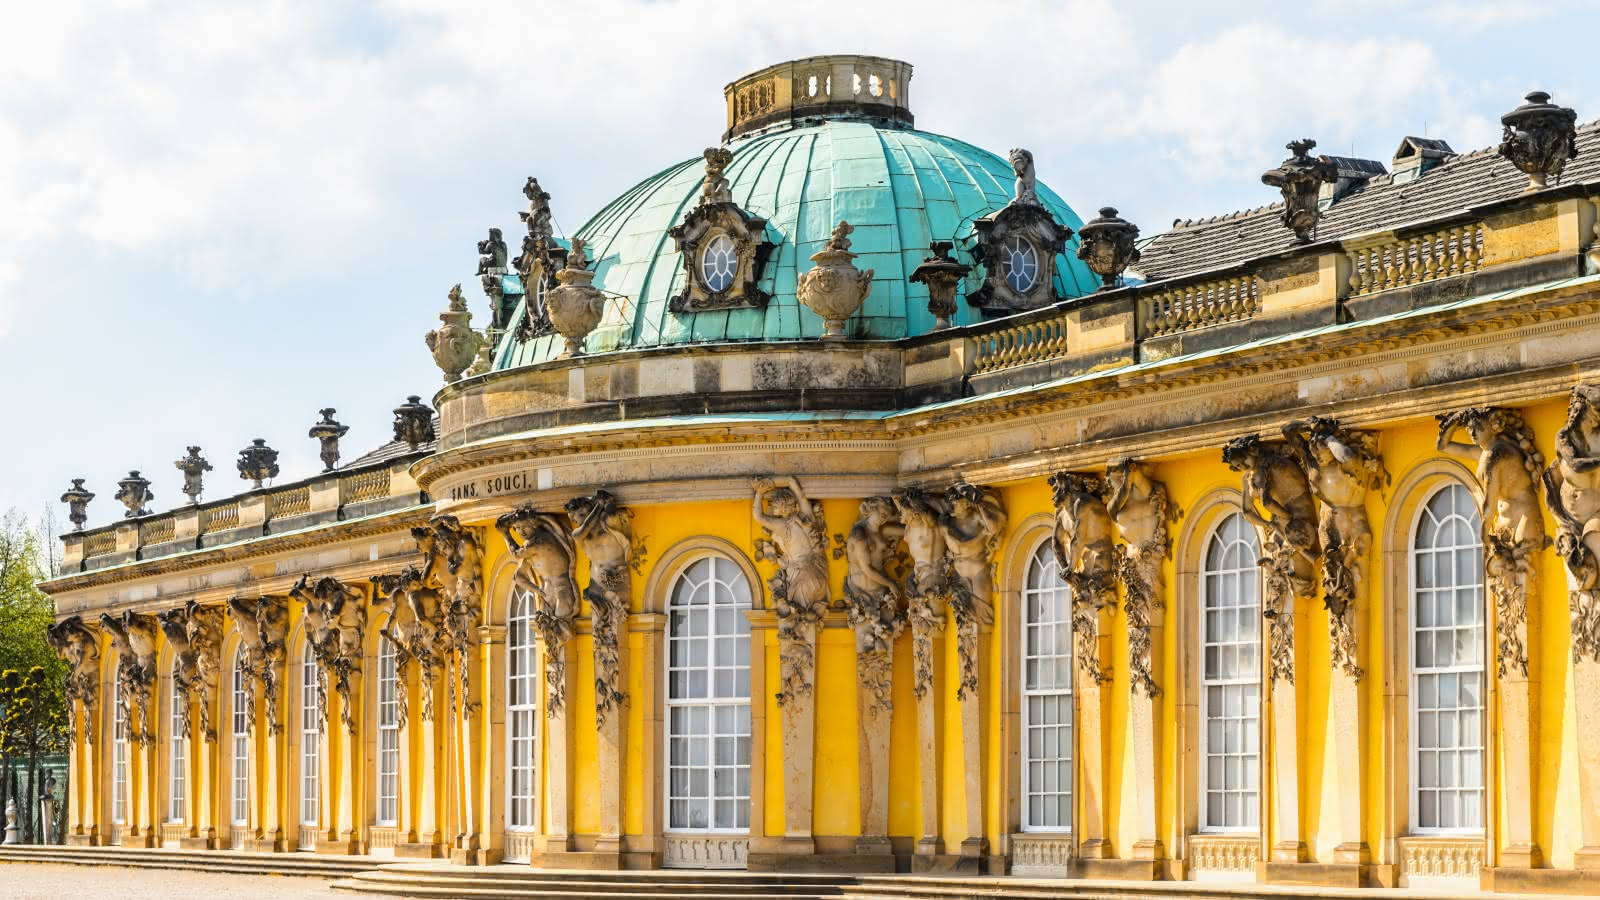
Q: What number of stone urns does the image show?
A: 13